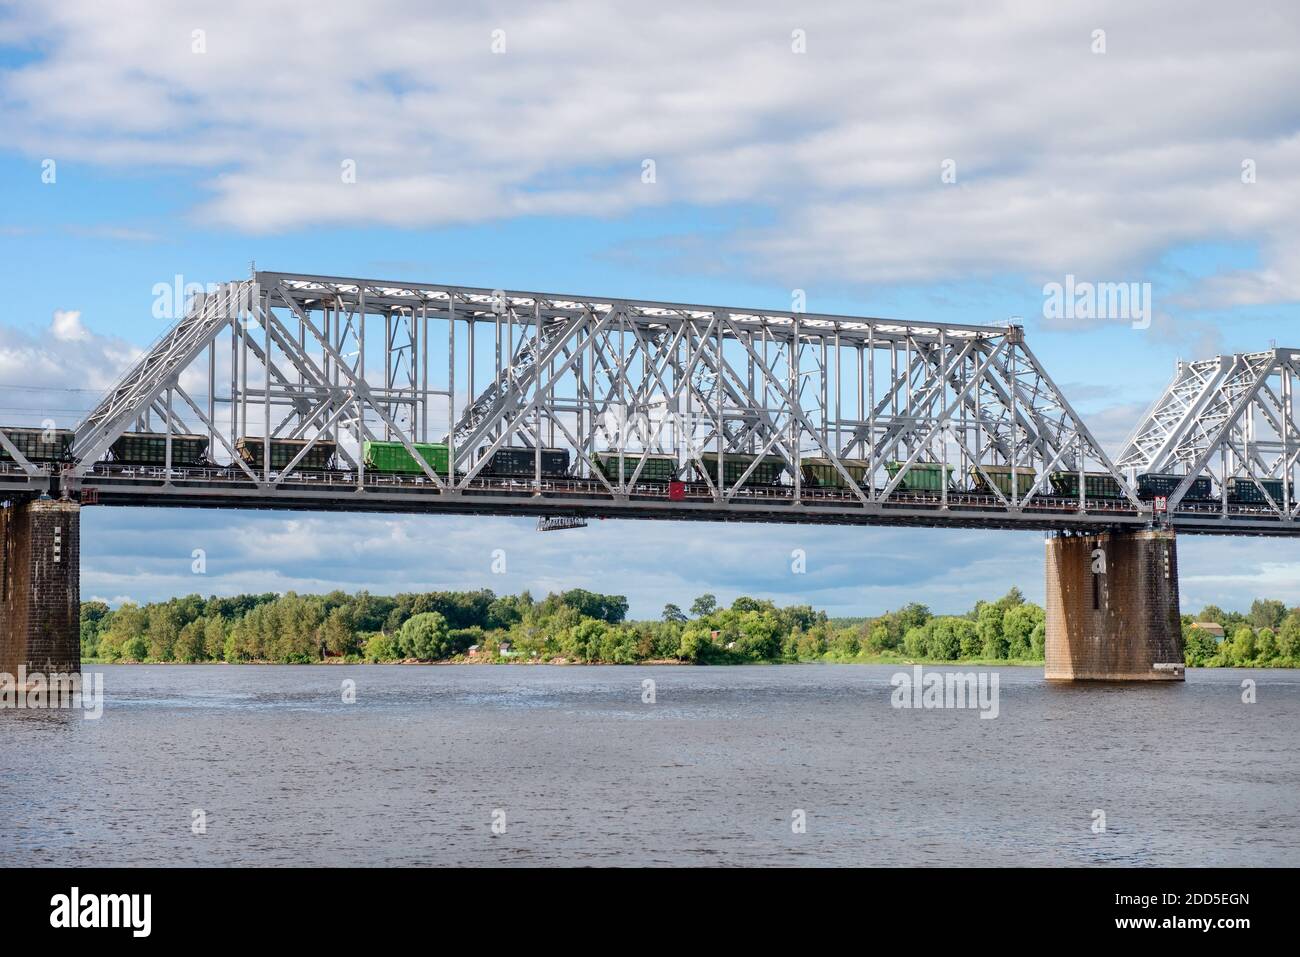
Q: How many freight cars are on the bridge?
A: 13